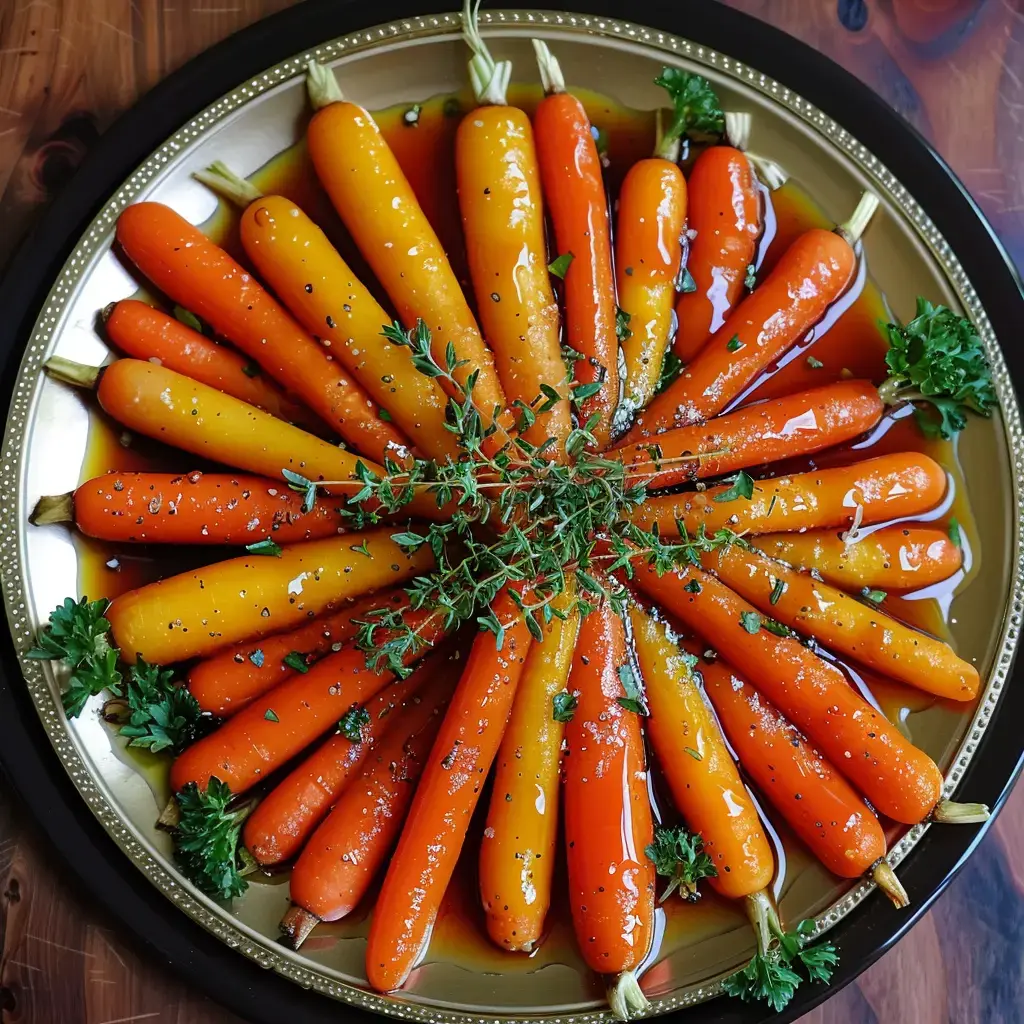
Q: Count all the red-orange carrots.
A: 15